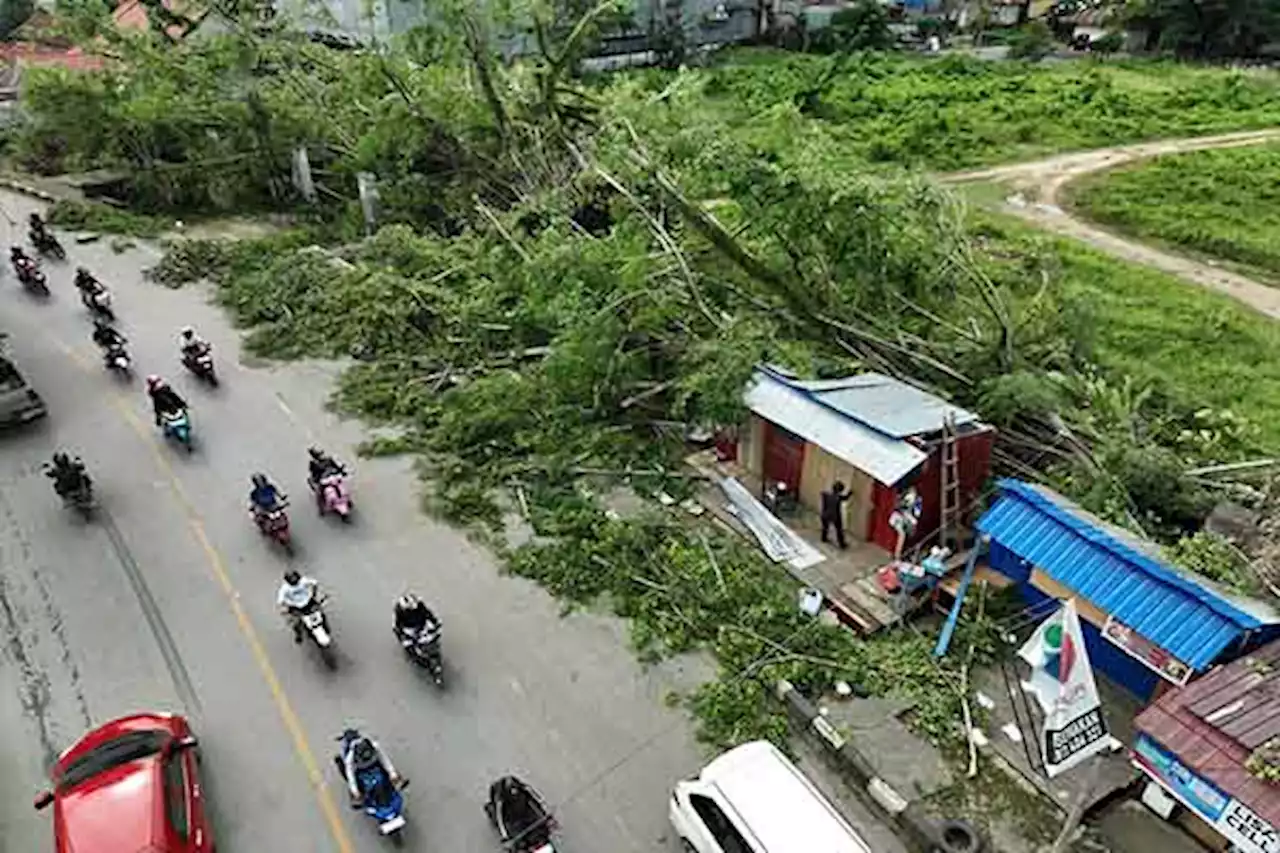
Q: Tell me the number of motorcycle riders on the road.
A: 13